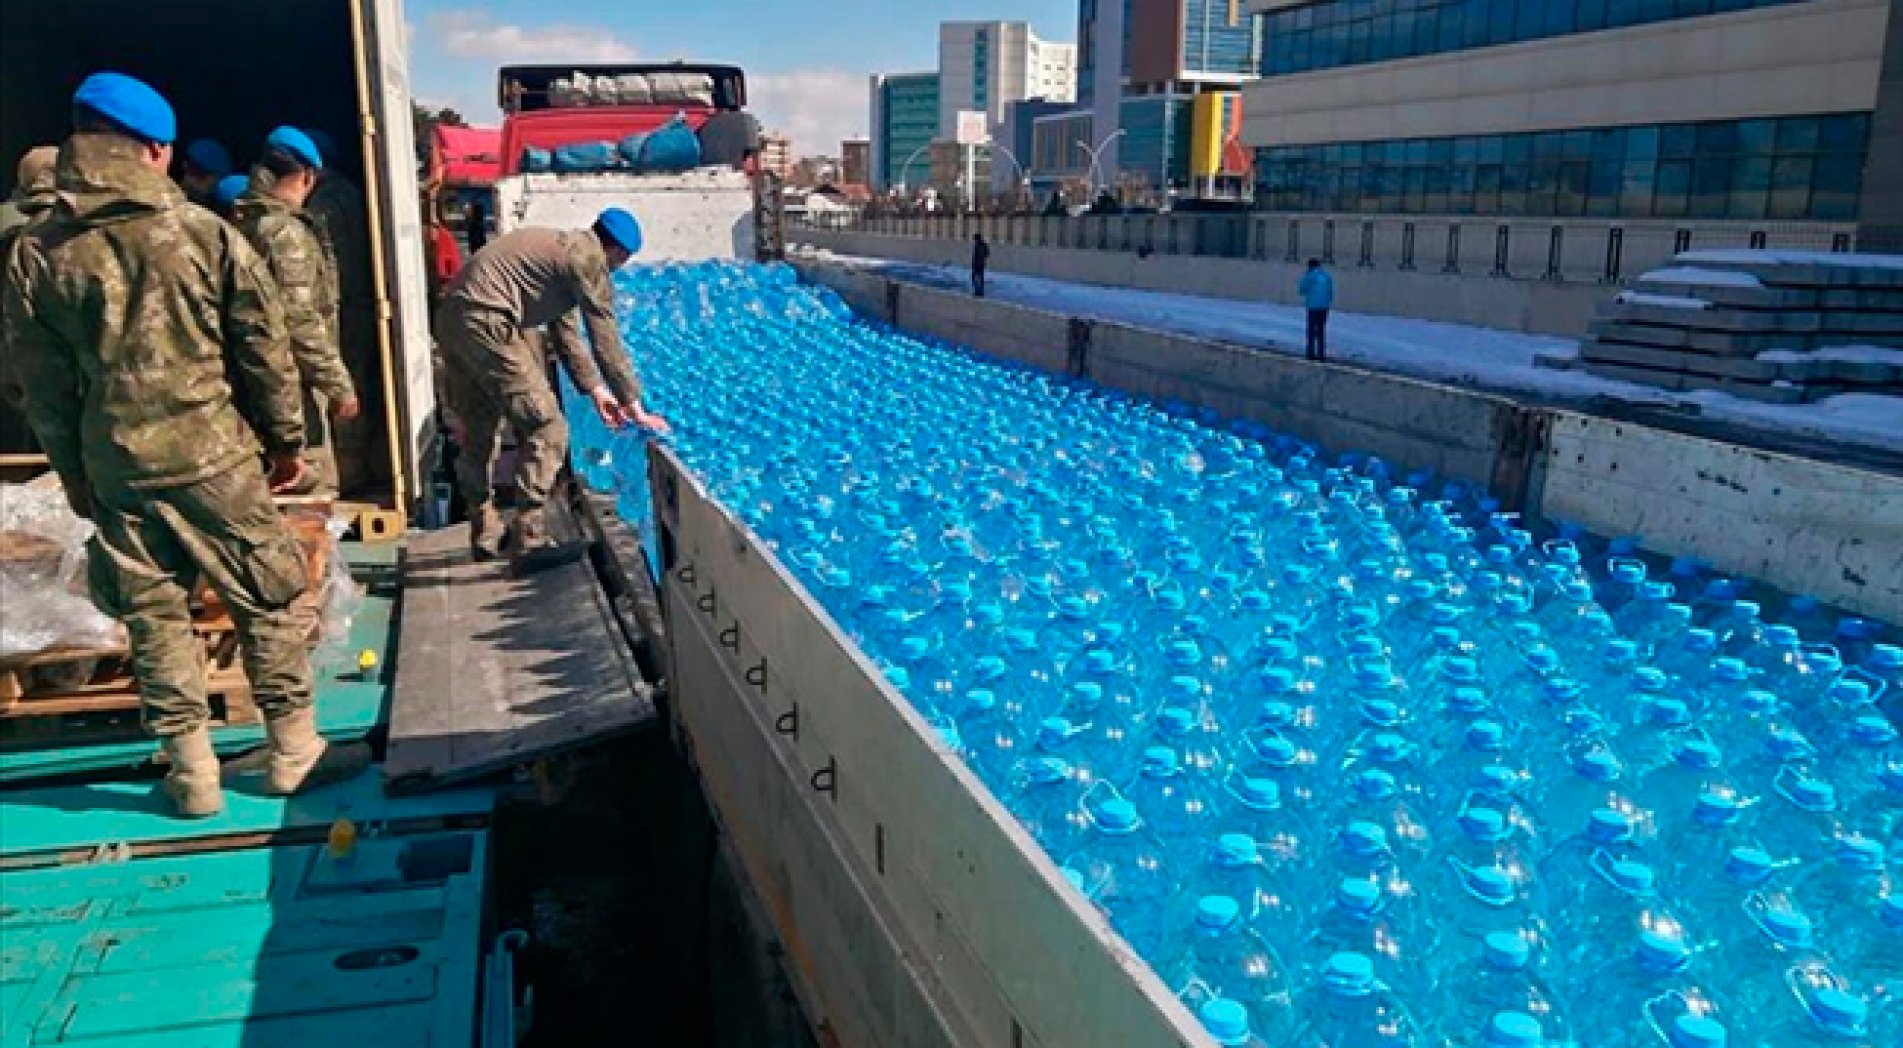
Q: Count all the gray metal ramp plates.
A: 1